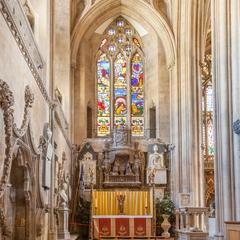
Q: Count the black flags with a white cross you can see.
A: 0